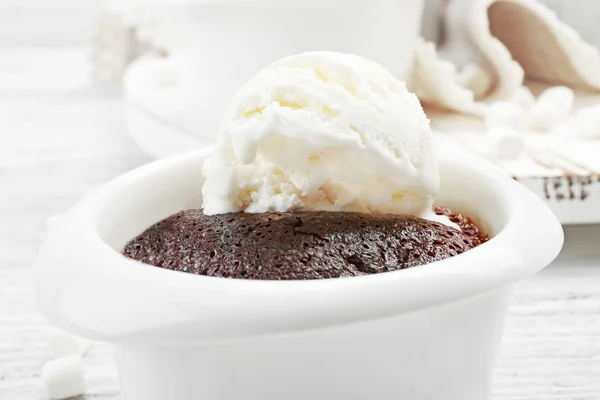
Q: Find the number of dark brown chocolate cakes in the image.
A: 1